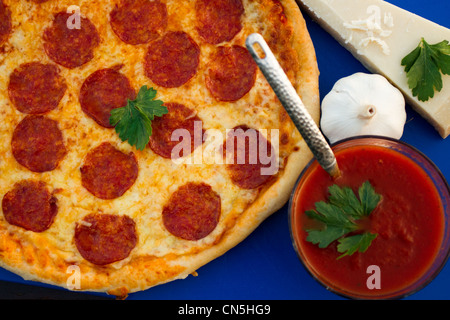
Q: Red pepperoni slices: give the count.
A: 15